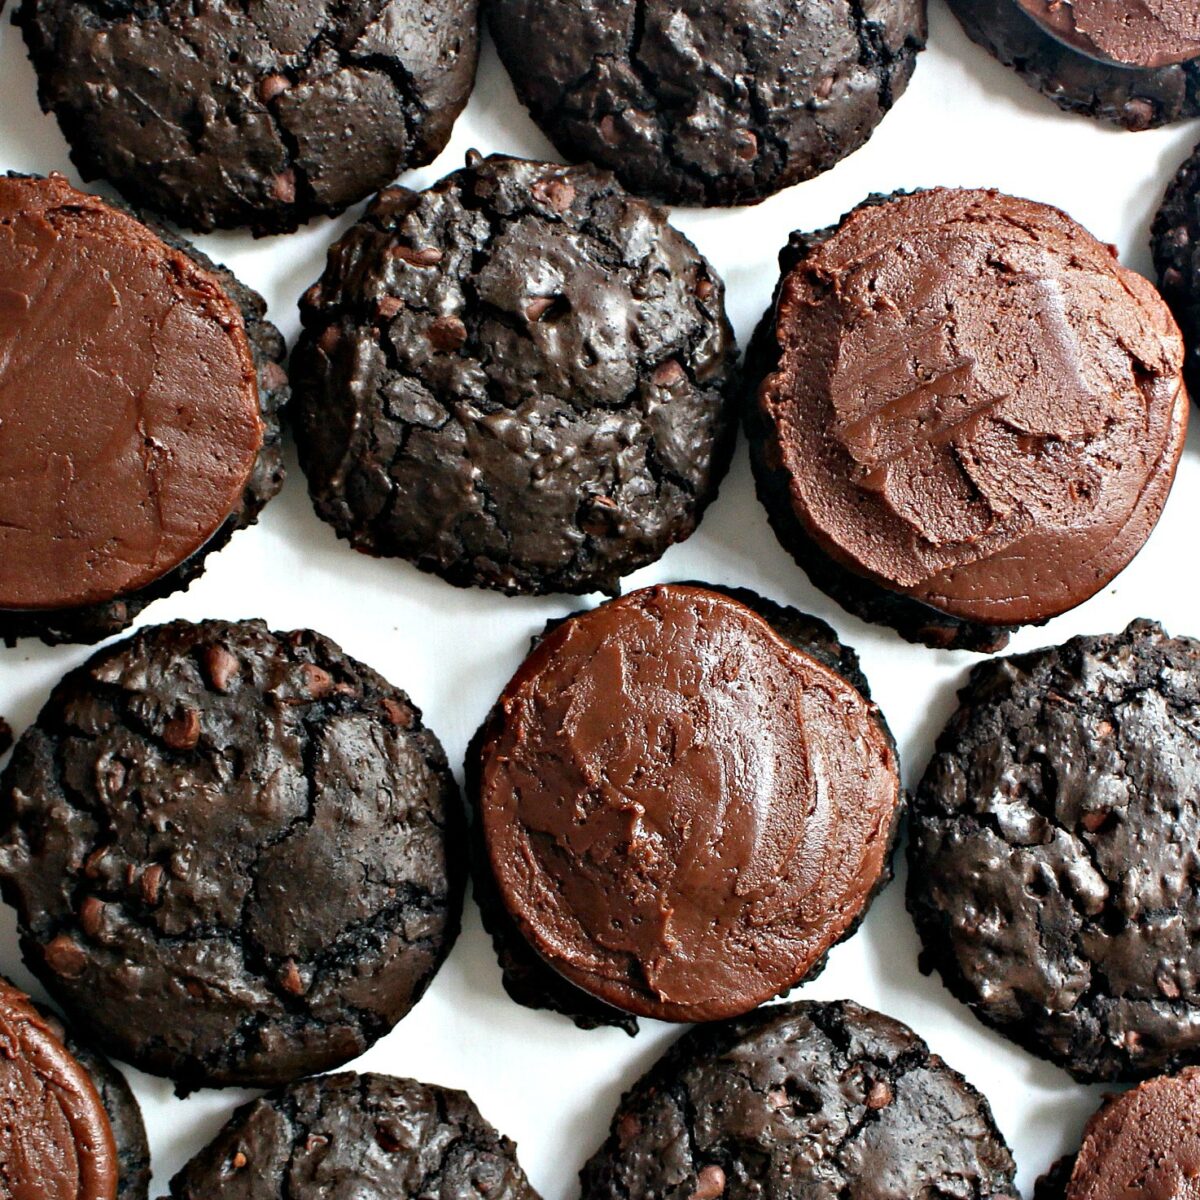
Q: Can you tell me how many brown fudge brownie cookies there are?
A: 6